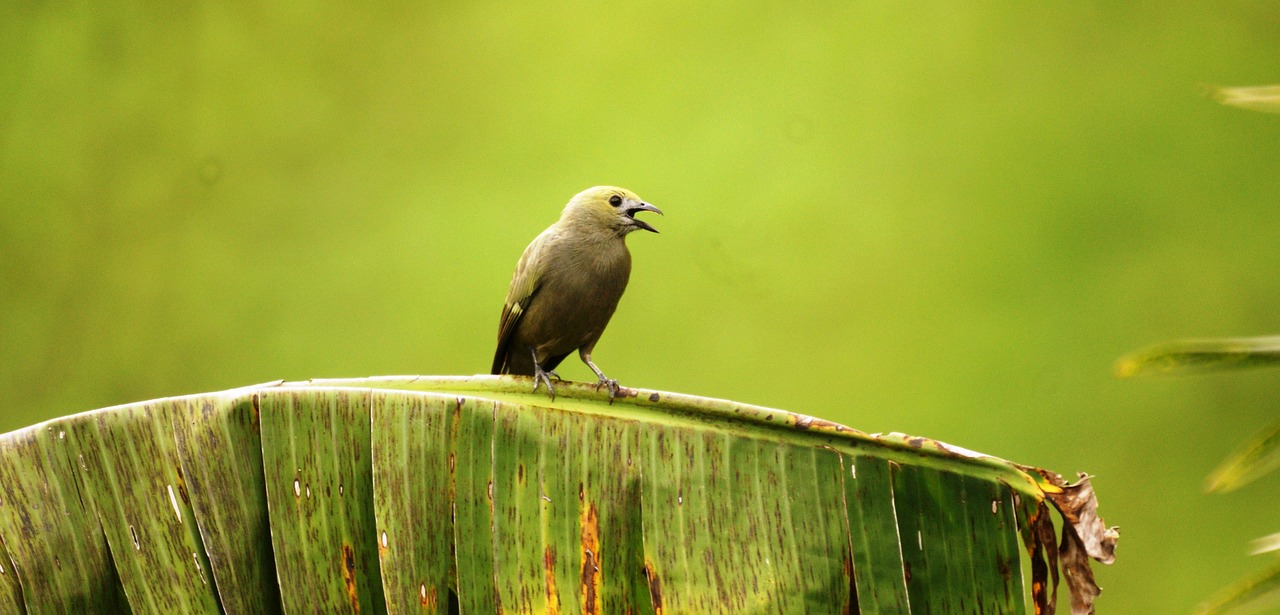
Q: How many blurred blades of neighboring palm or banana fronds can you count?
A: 5